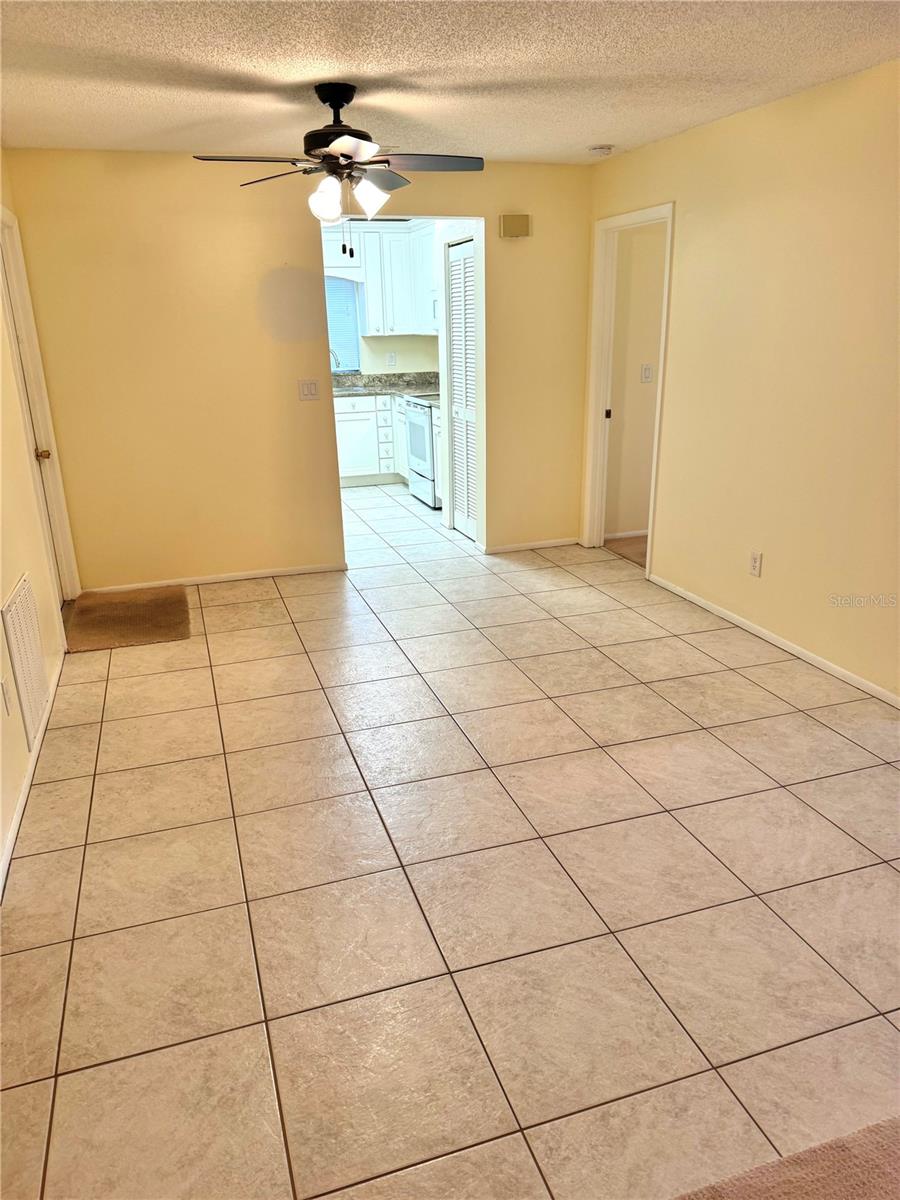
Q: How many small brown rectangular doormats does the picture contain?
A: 1